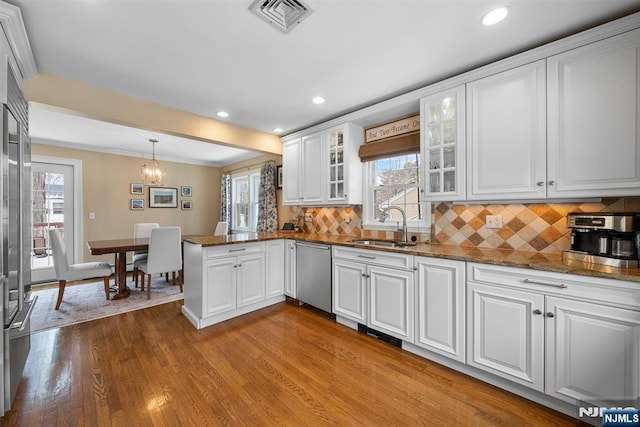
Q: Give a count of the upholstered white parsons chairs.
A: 4